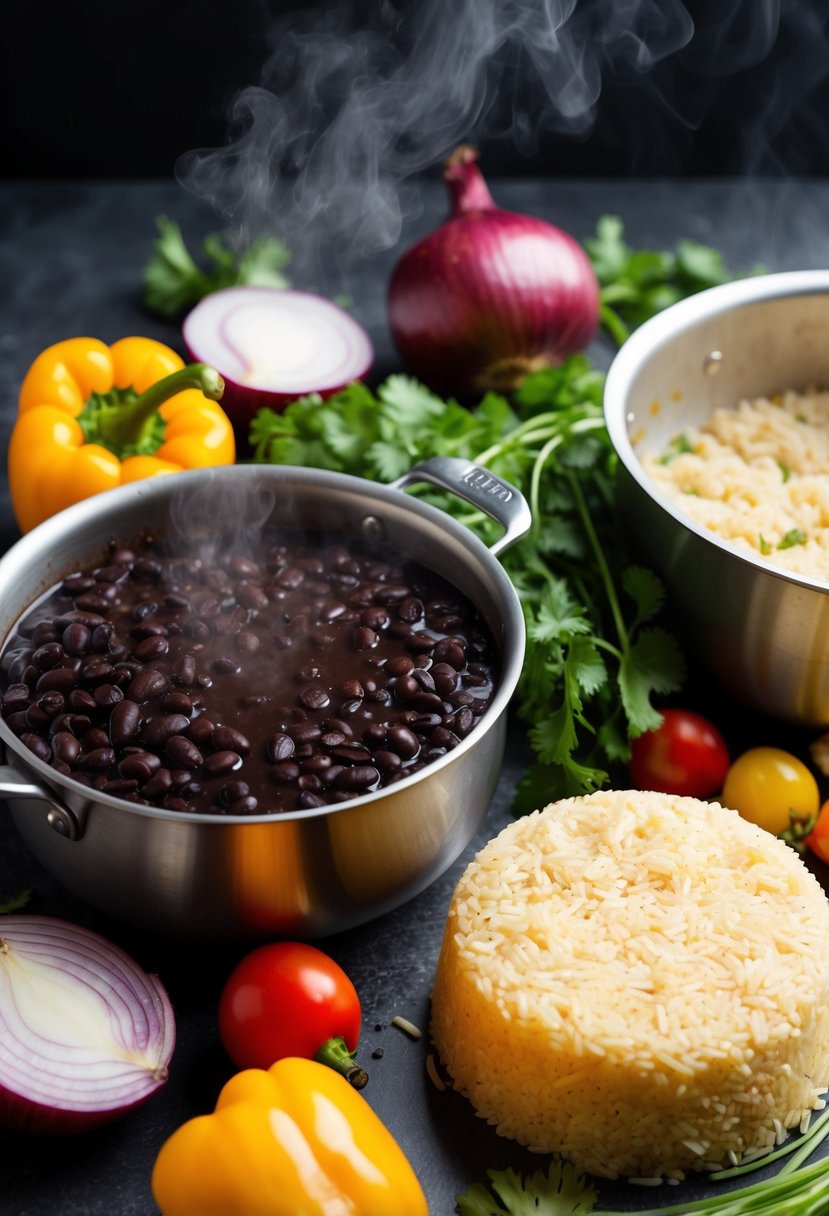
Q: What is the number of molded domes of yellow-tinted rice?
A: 1